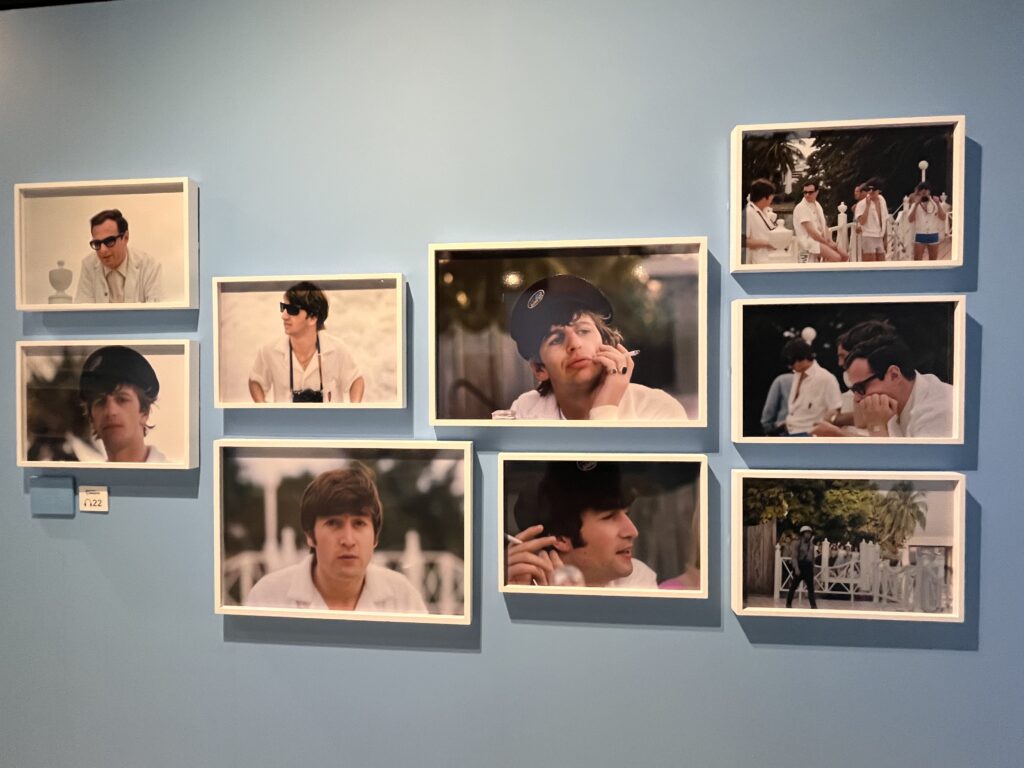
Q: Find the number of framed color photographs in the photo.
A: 9